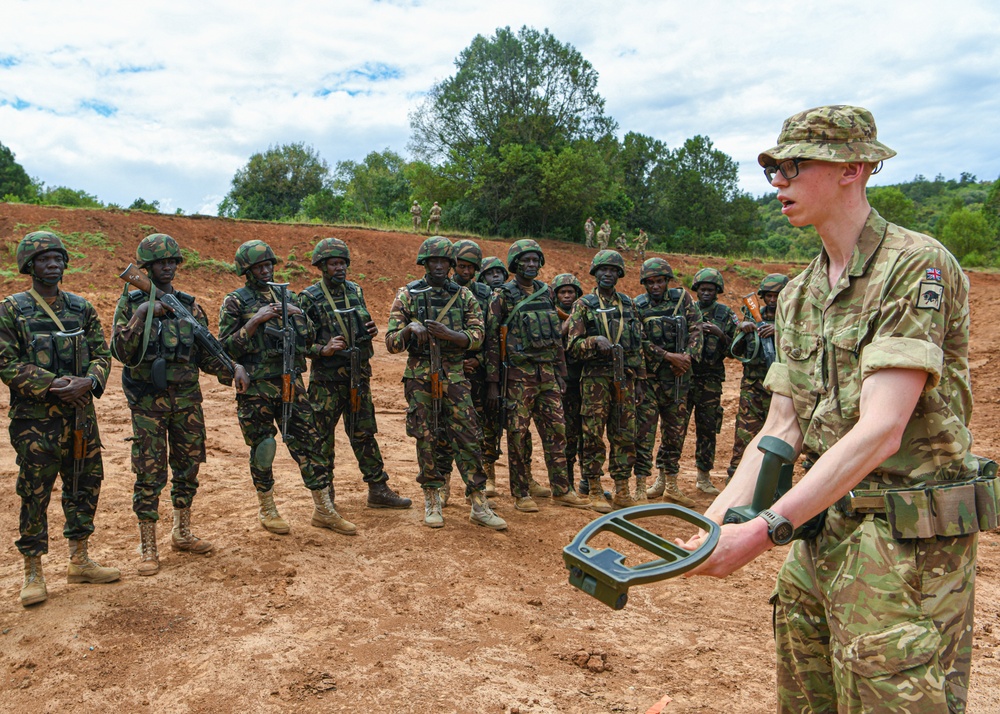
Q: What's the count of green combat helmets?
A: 13